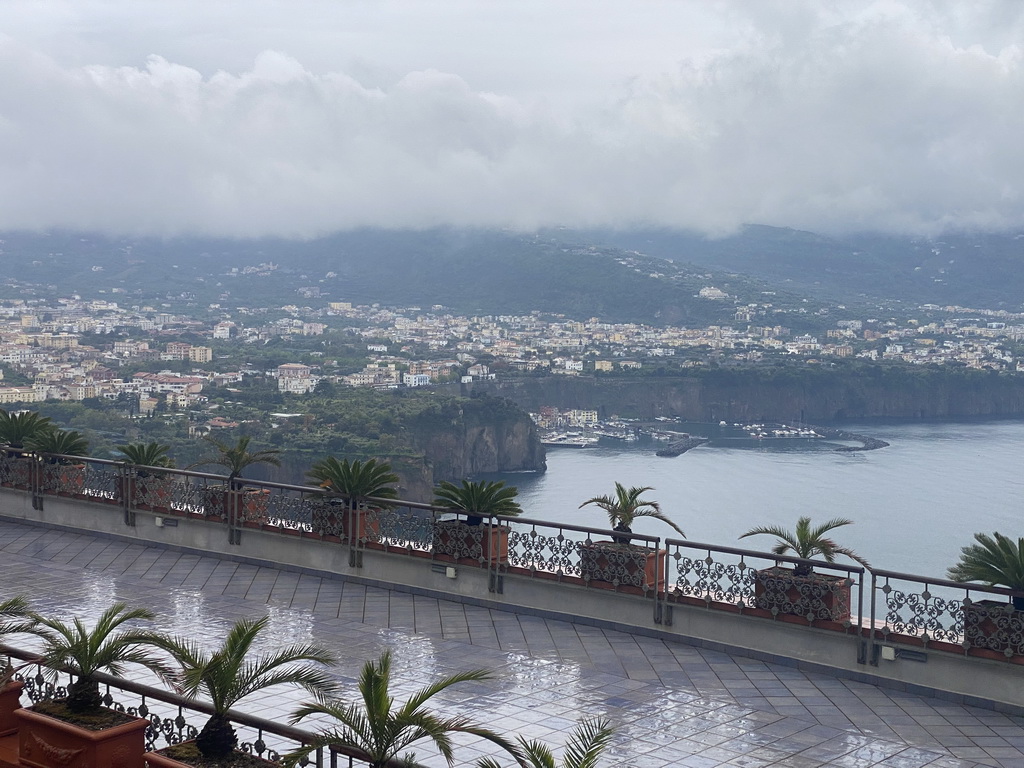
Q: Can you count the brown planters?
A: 12